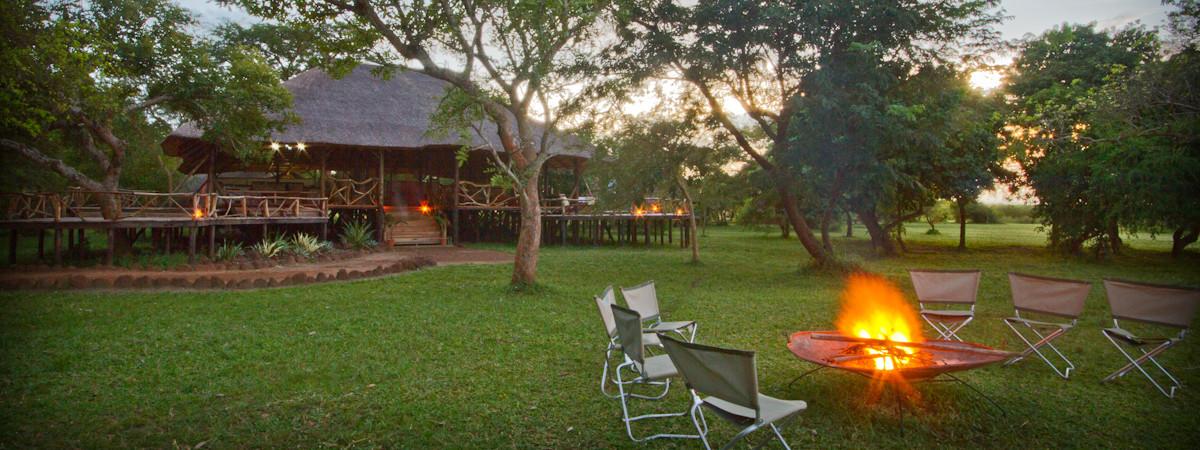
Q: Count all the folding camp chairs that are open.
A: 7